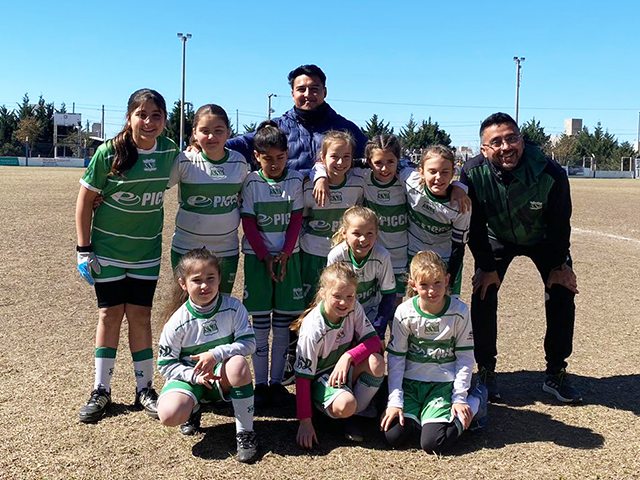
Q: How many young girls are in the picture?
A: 10